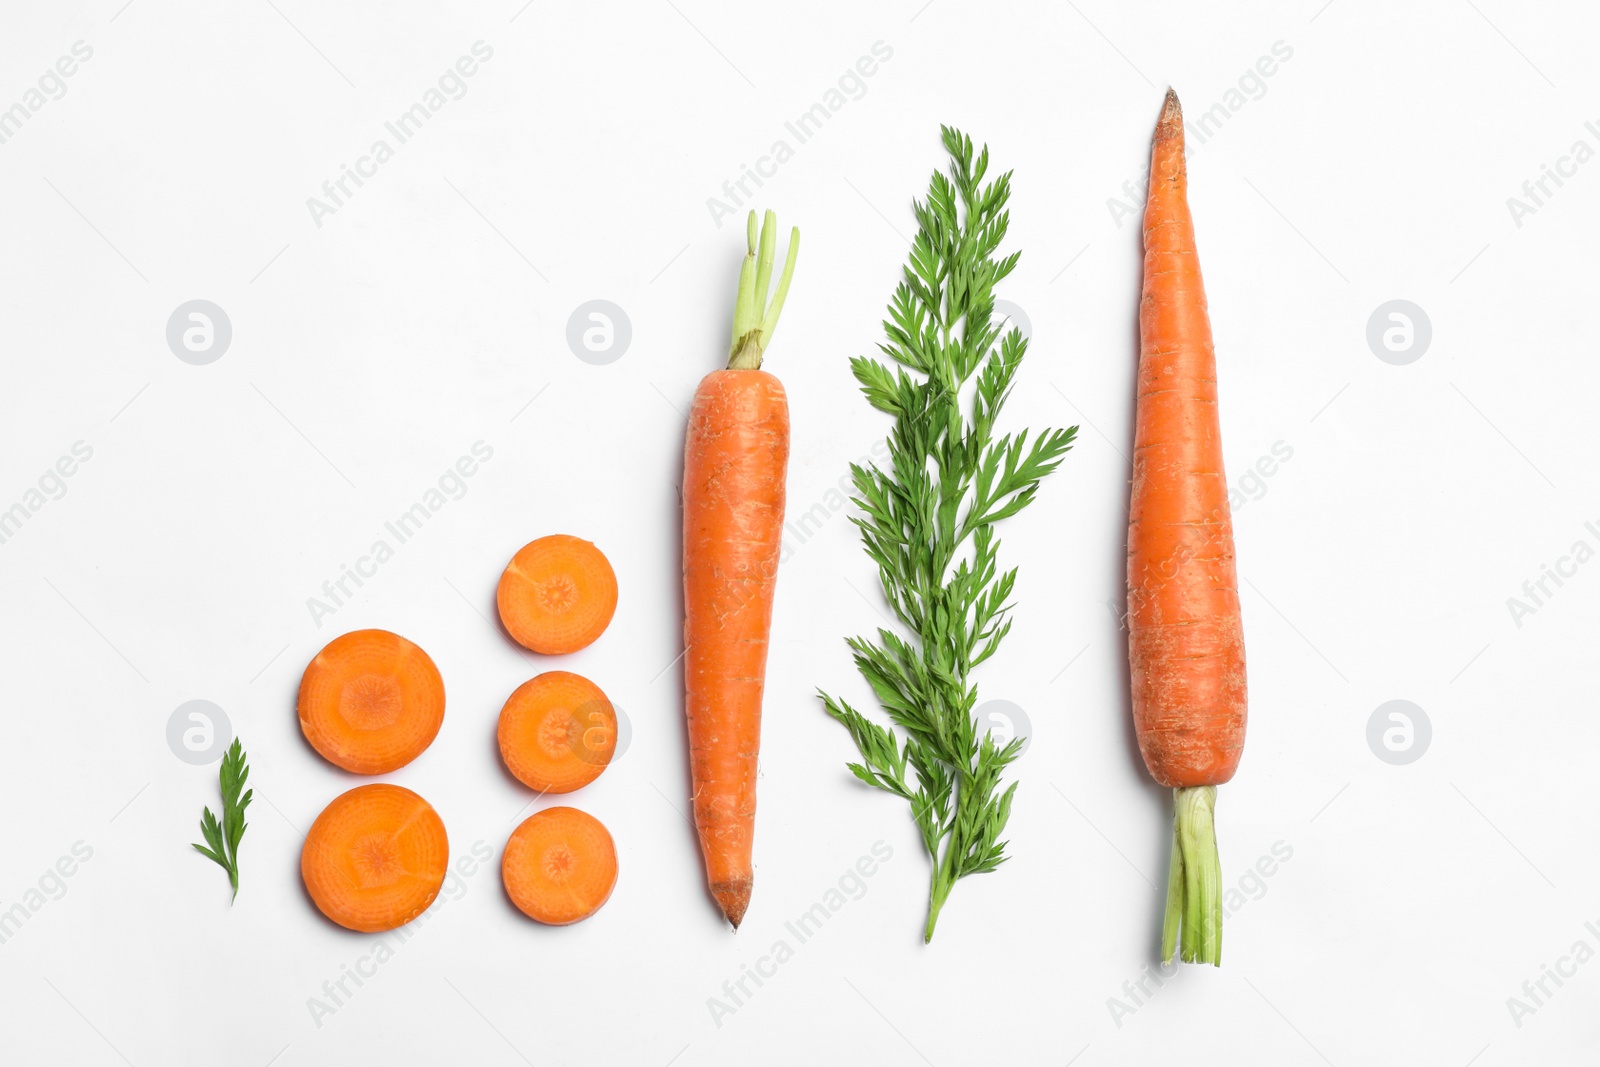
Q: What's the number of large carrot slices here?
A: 2